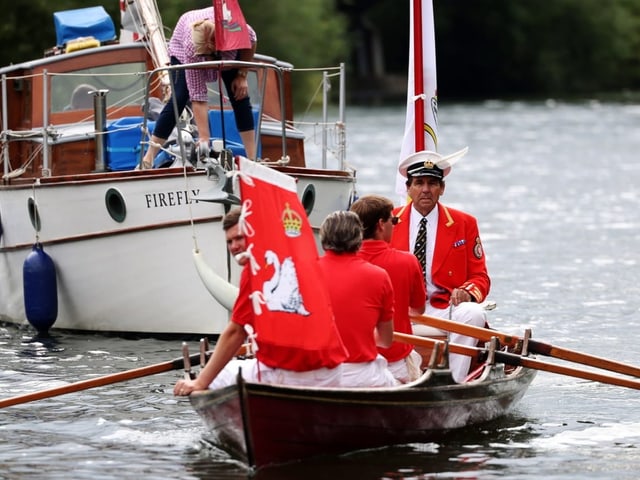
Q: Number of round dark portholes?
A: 3